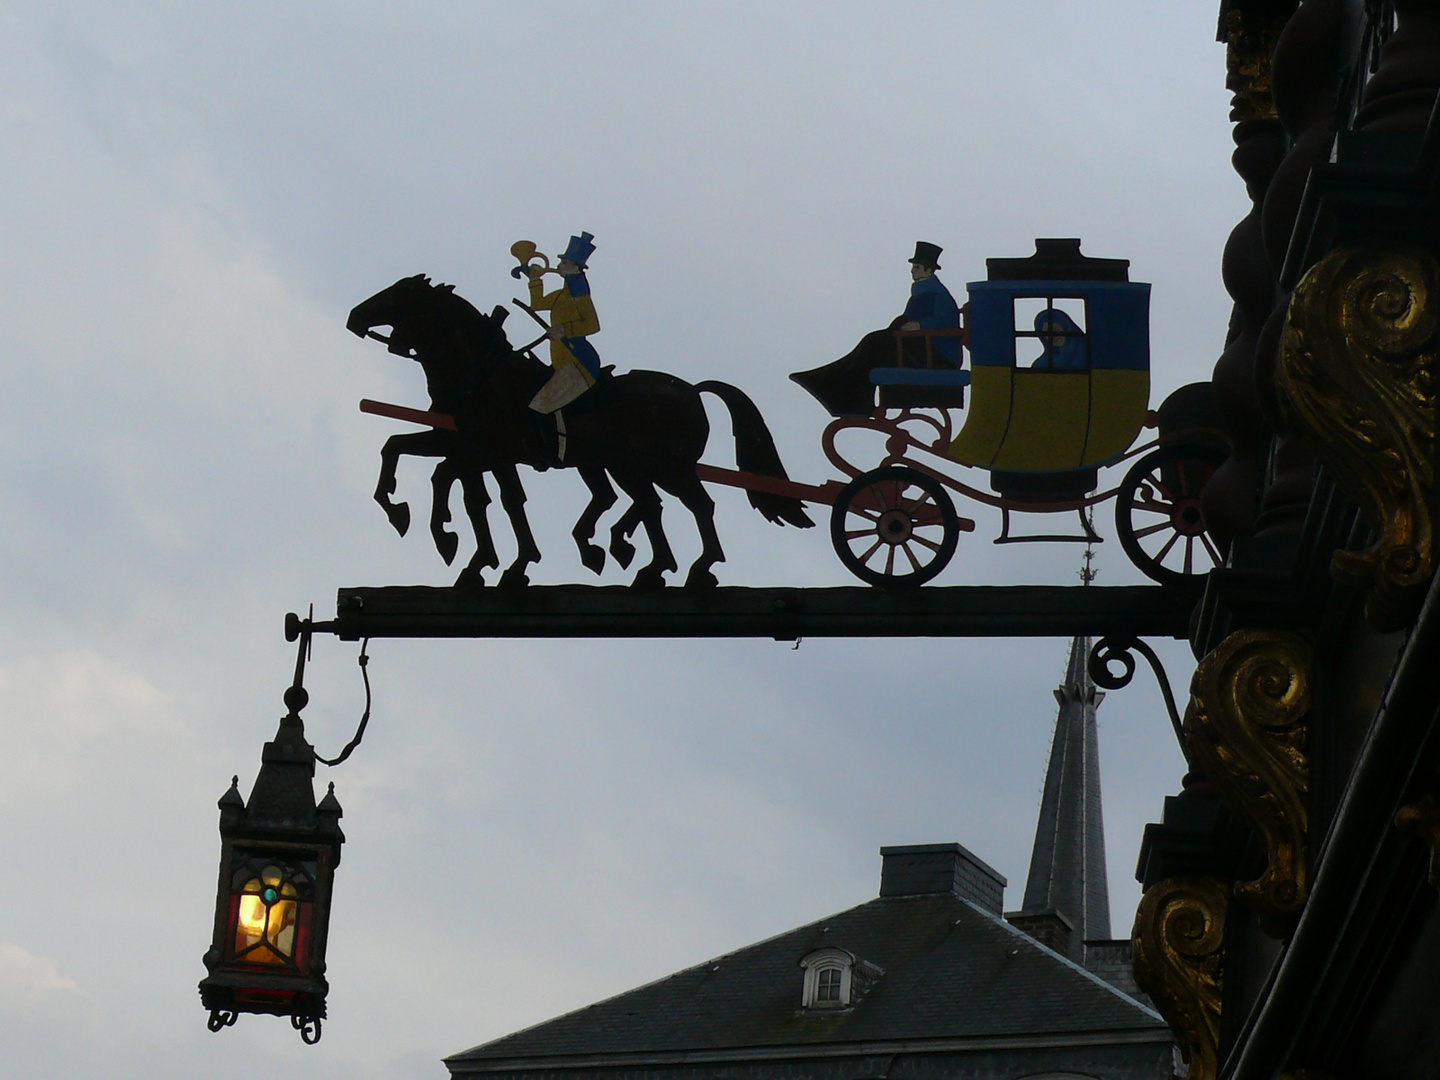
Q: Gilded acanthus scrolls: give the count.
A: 3